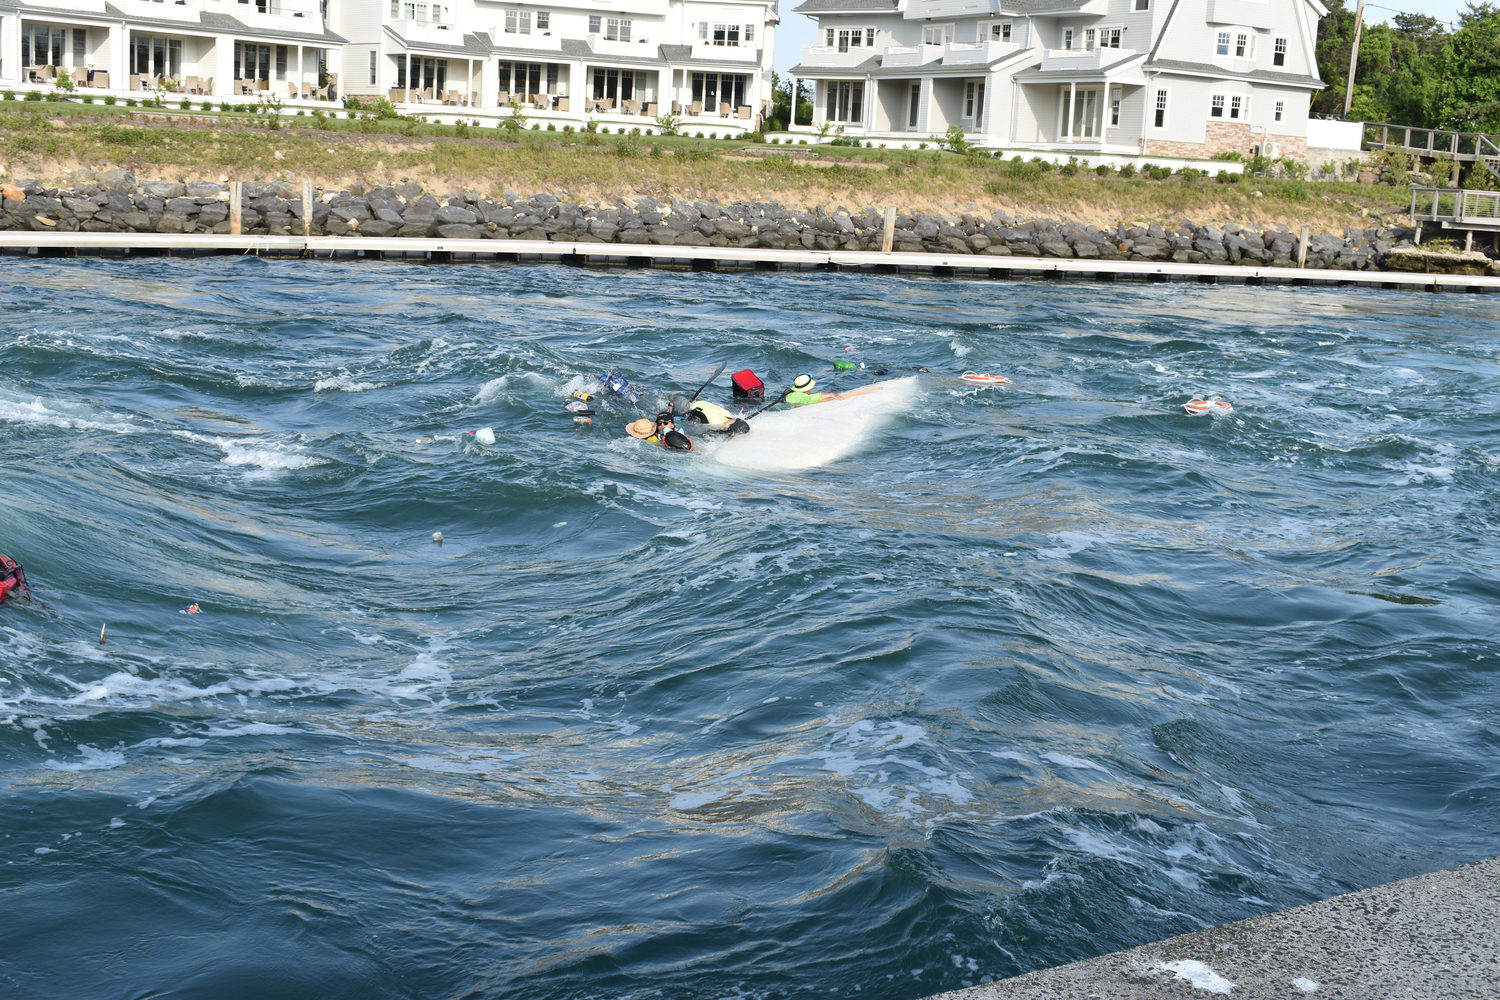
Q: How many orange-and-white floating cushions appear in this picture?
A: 2